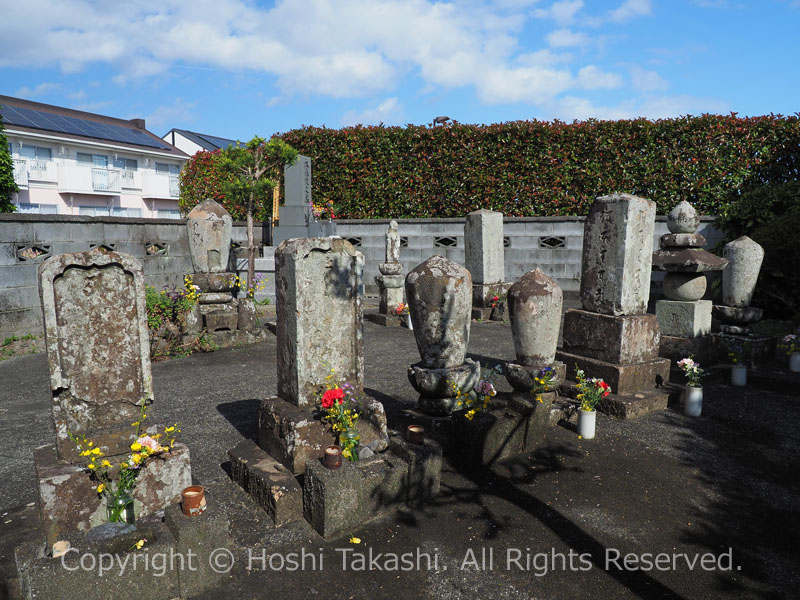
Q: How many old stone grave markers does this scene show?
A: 10